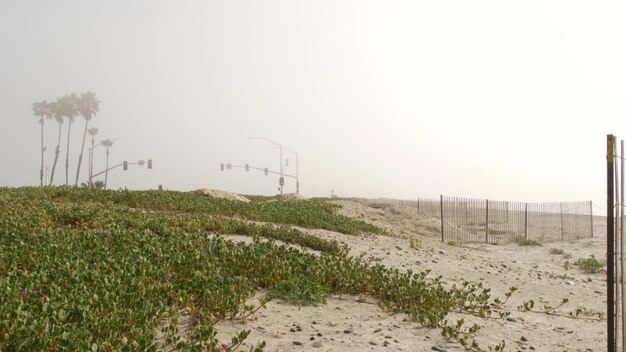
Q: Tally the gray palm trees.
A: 6